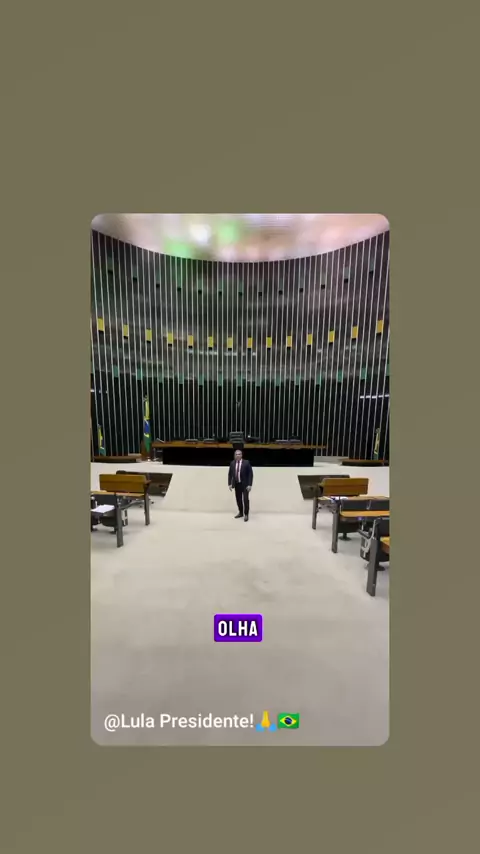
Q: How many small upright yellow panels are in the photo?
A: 14